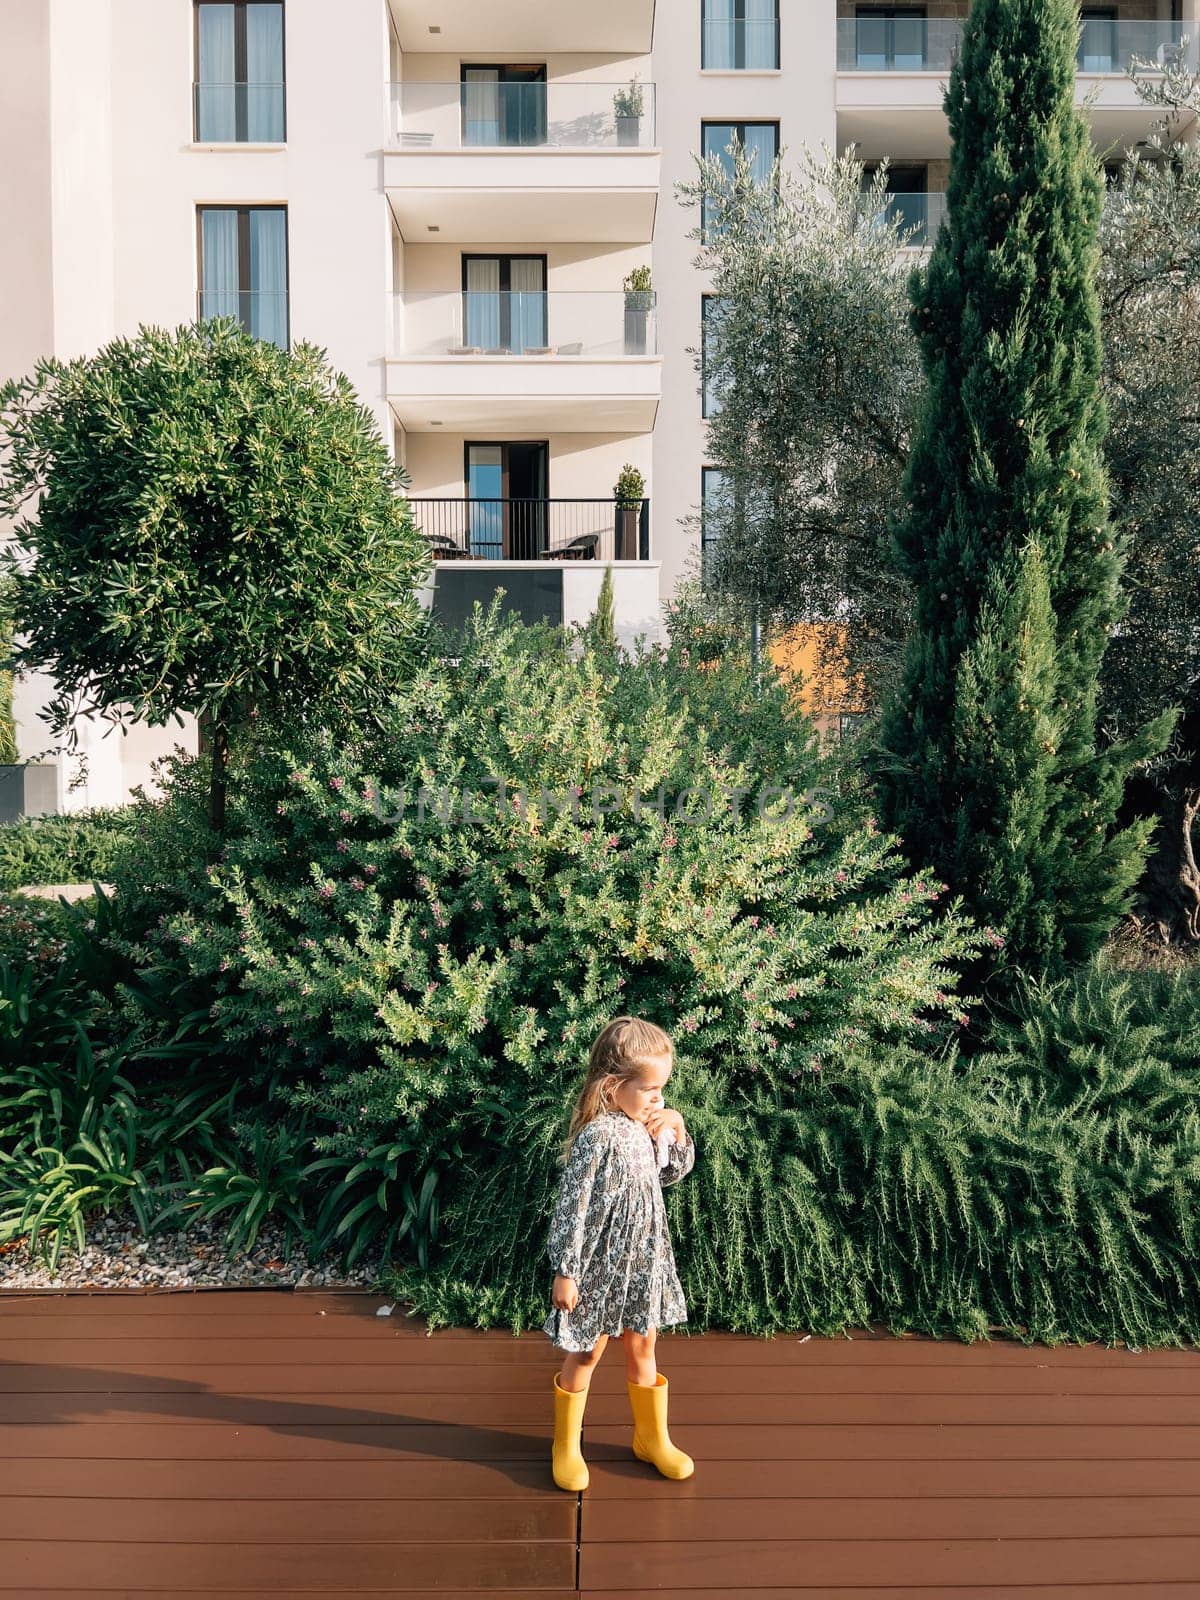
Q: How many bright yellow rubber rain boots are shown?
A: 2